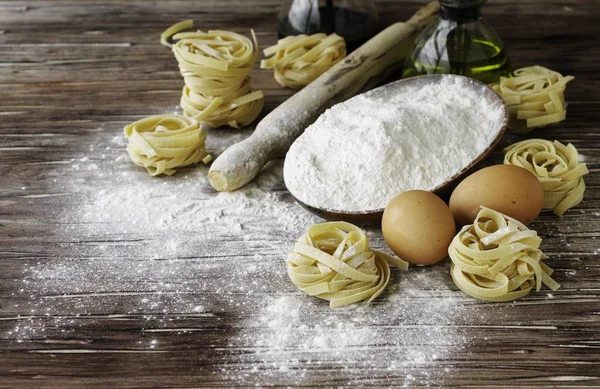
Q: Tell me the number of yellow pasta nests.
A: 8